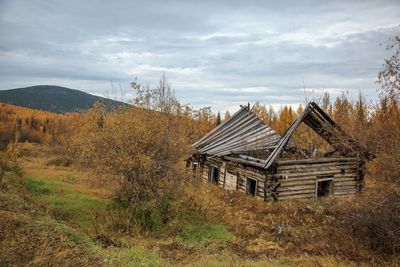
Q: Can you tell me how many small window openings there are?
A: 3